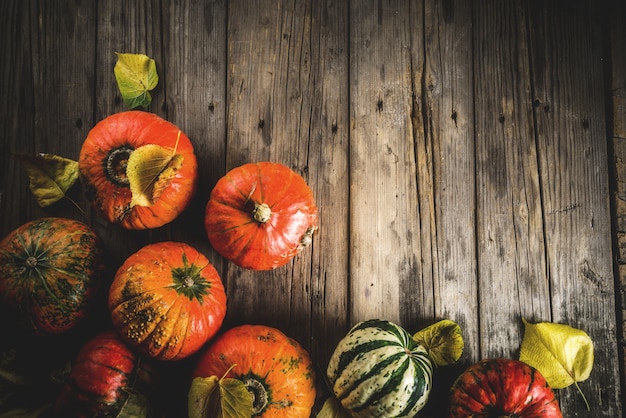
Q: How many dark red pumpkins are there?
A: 2